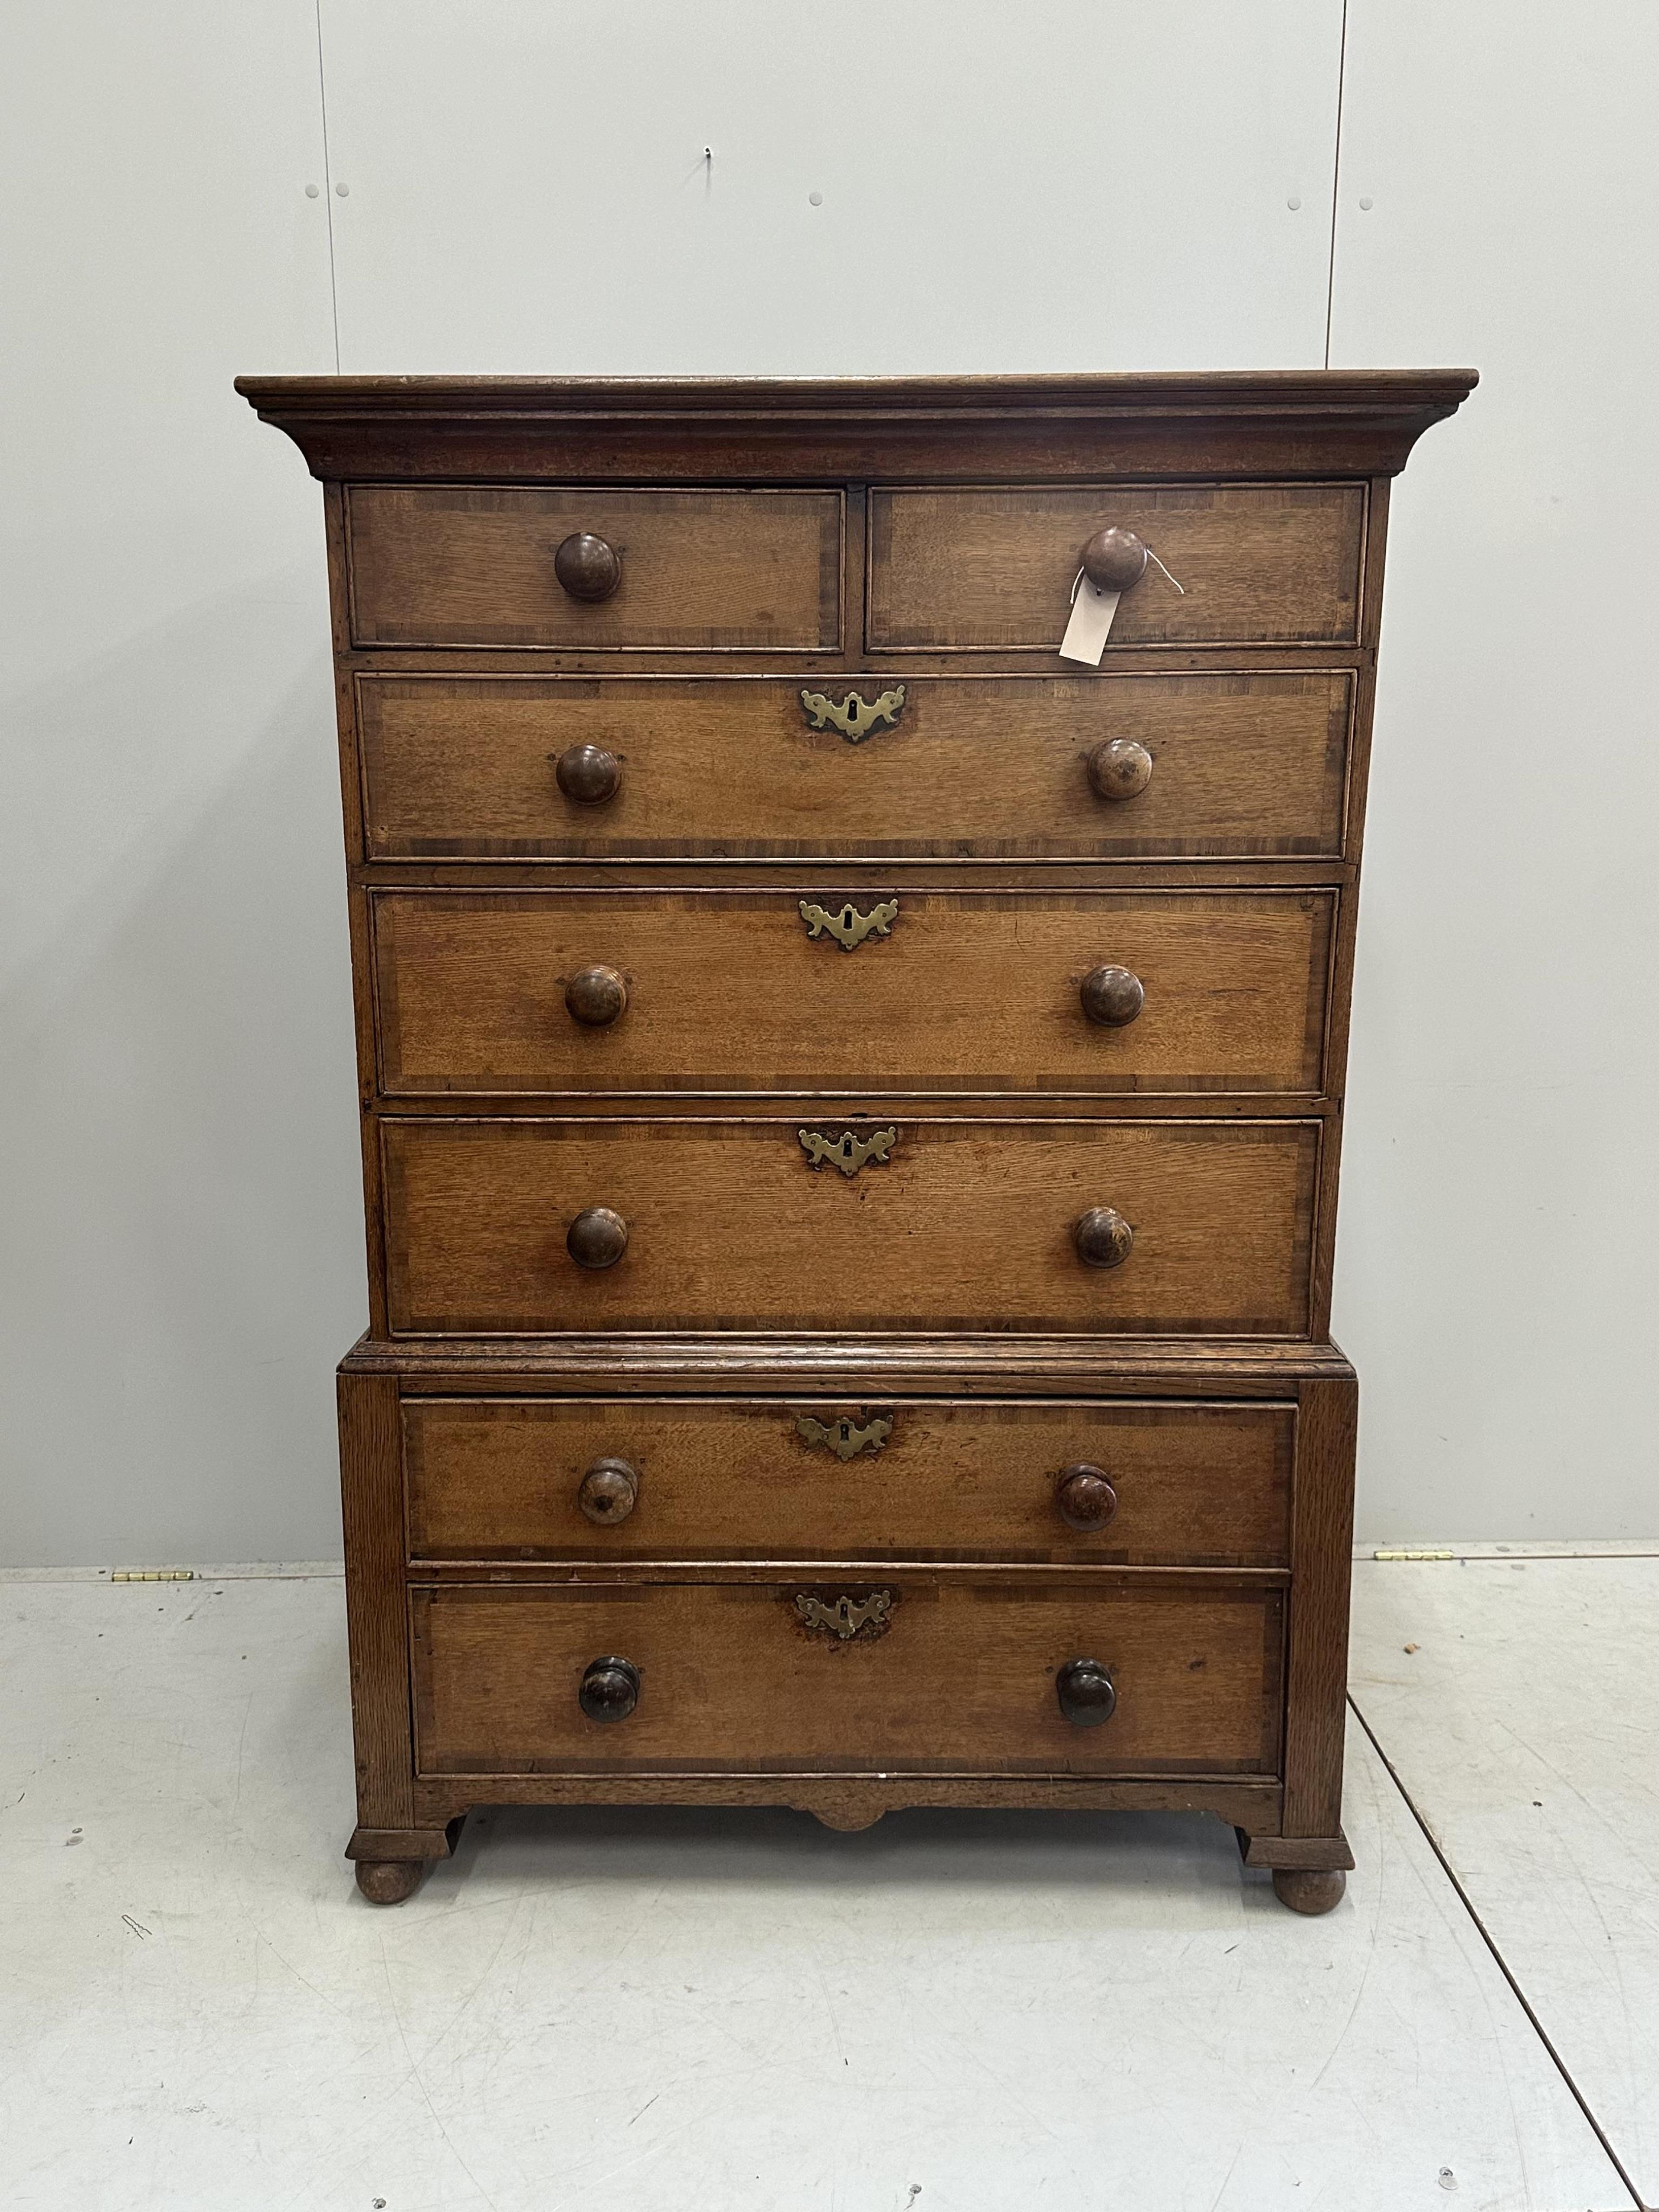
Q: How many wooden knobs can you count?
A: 12